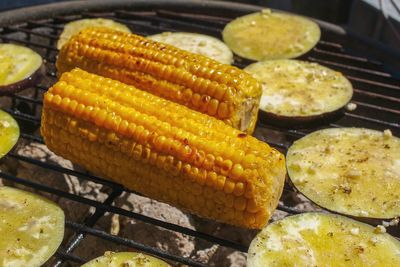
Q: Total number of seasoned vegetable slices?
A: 10